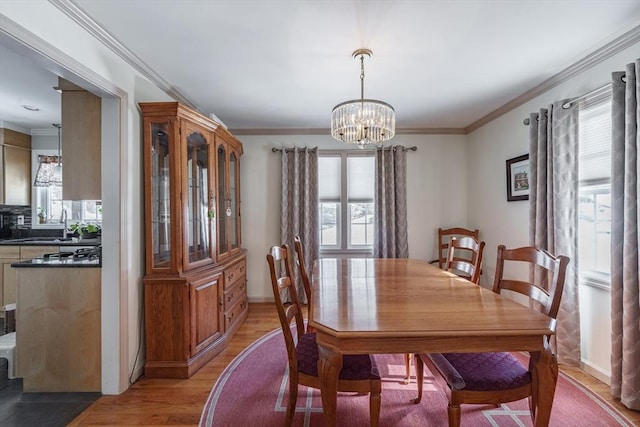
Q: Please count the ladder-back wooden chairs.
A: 5